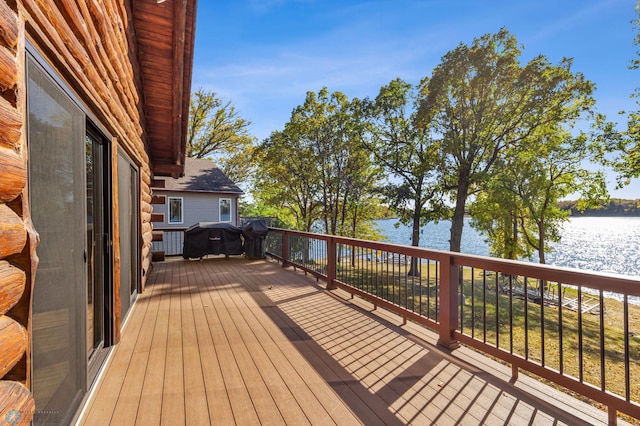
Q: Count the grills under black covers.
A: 2